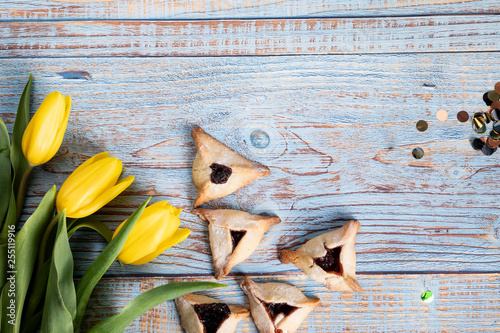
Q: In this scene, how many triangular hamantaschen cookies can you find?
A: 5